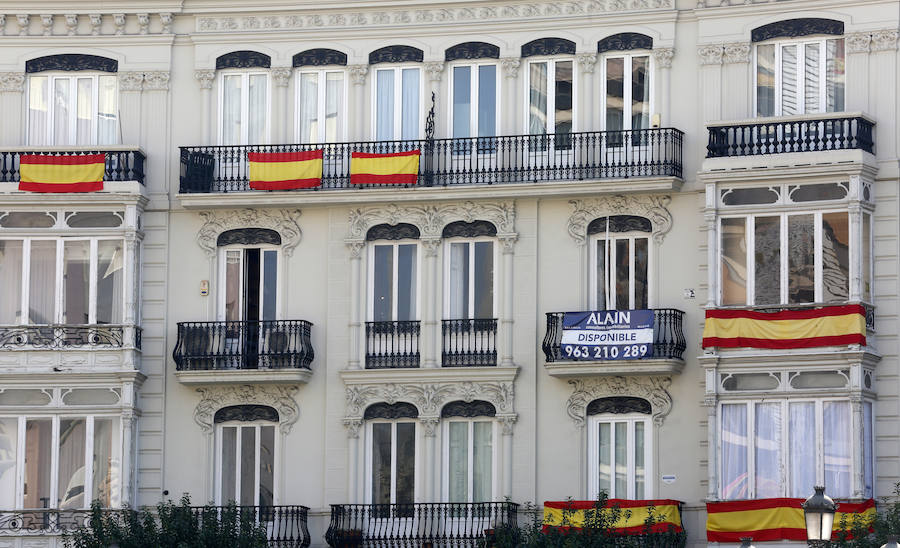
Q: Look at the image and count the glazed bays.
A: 4